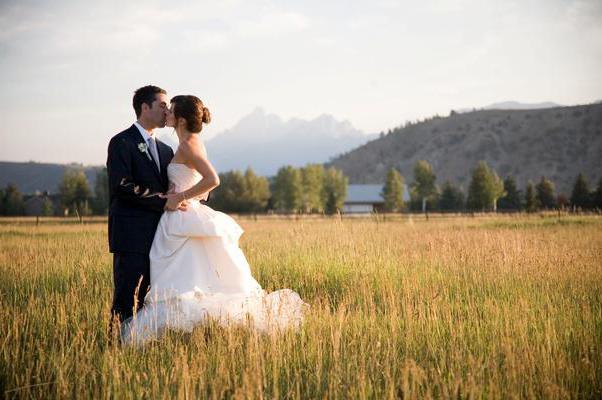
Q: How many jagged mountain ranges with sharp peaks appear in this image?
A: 1